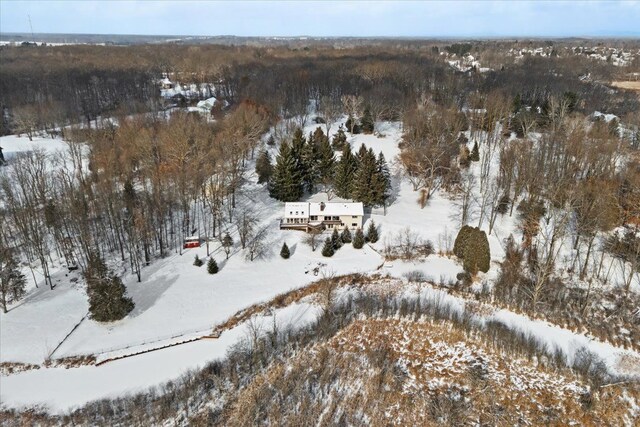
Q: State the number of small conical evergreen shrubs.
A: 8